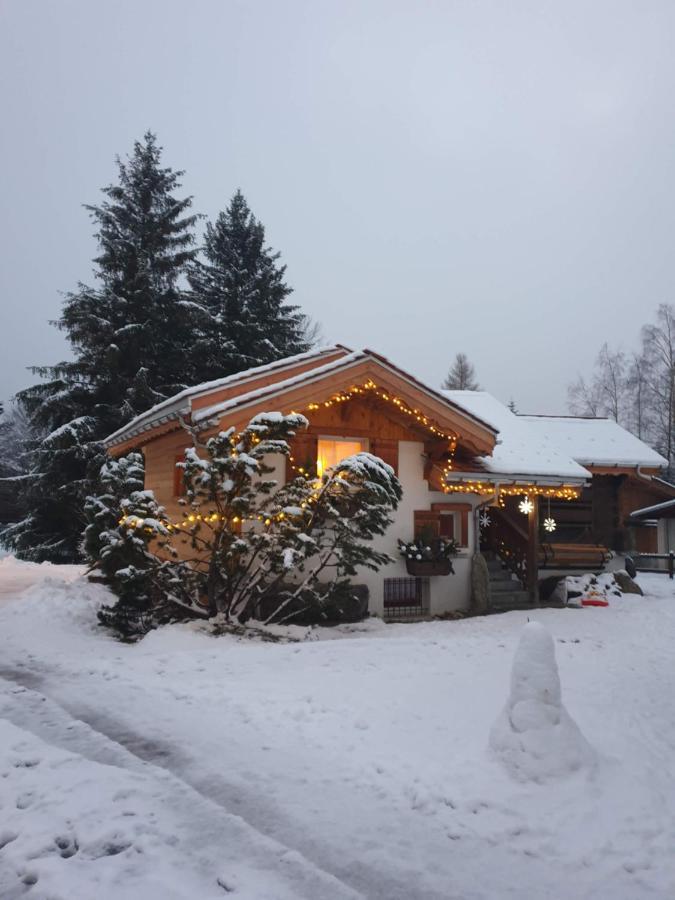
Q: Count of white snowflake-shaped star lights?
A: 3